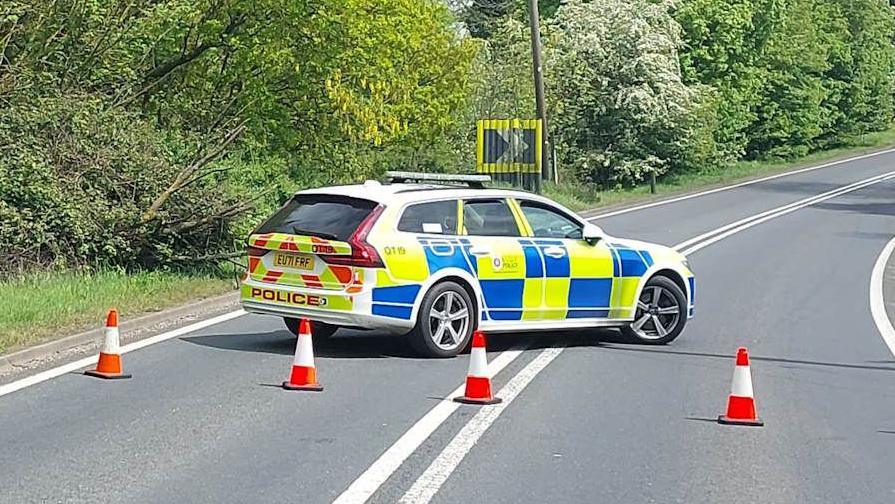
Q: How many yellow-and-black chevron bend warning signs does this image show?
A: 1